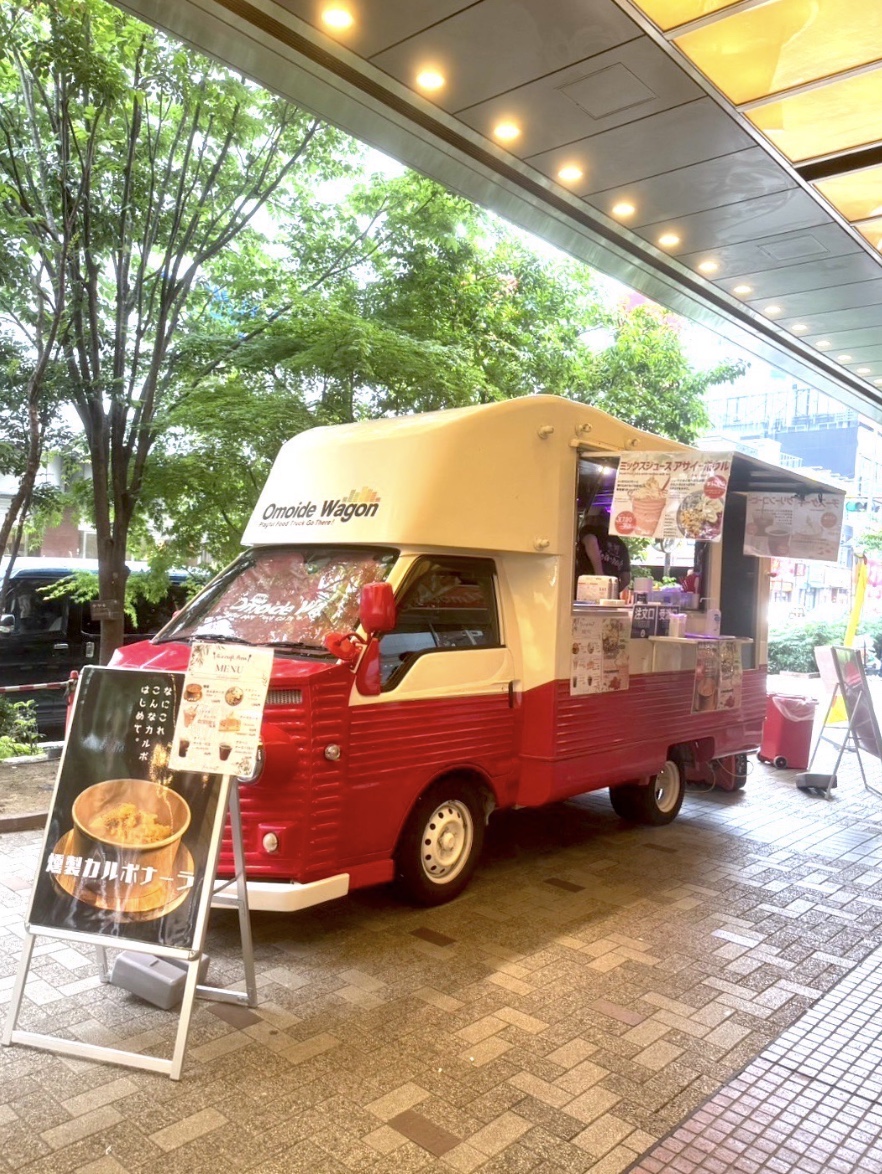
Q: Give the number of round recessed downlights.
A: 14